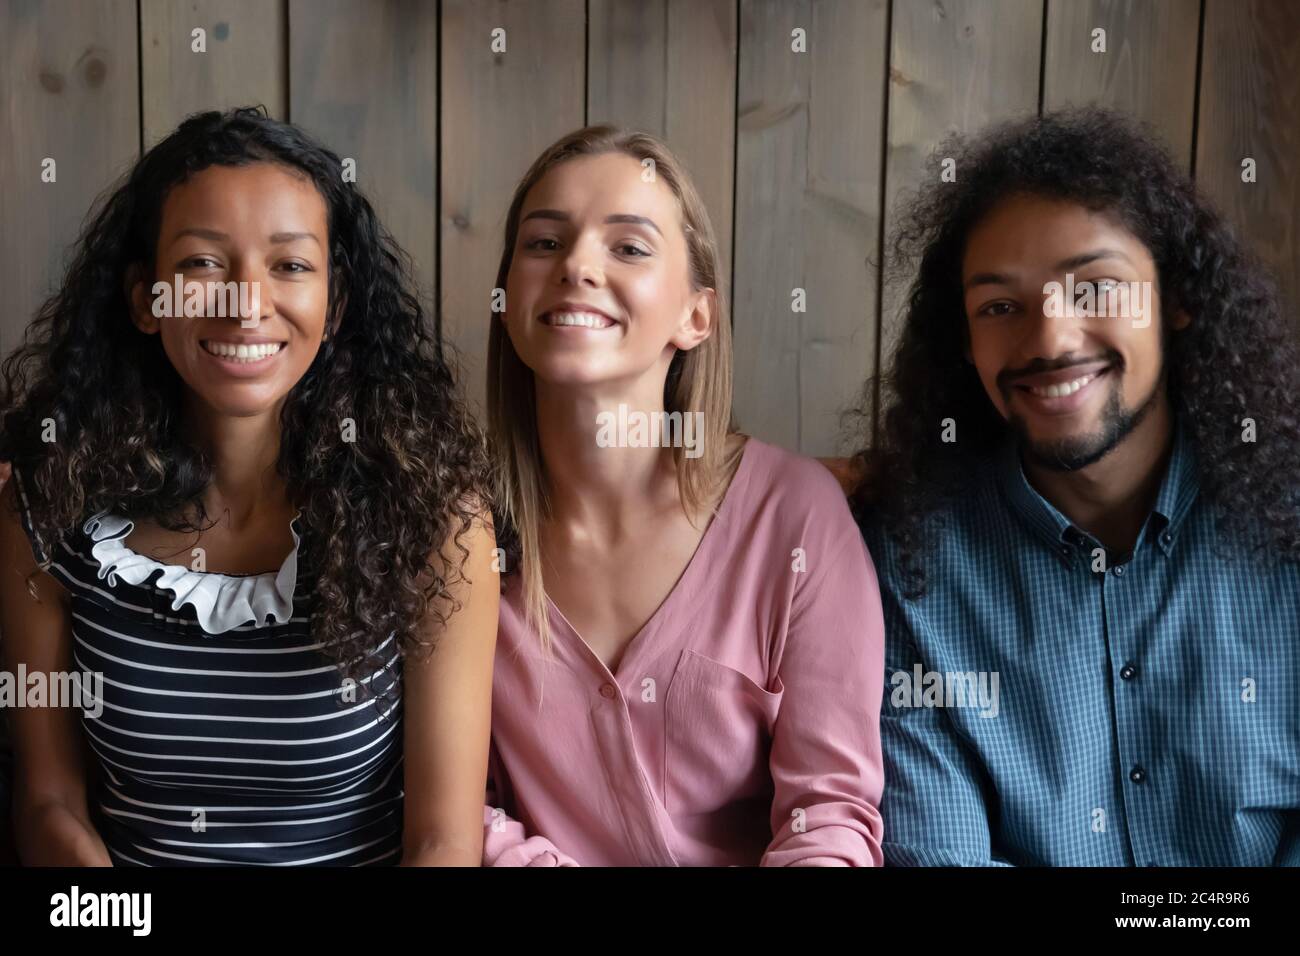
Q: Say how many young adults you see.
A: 3